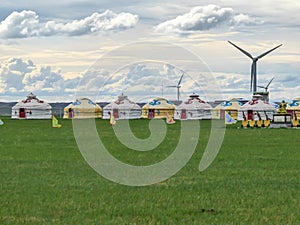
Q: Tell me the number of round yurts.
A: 8